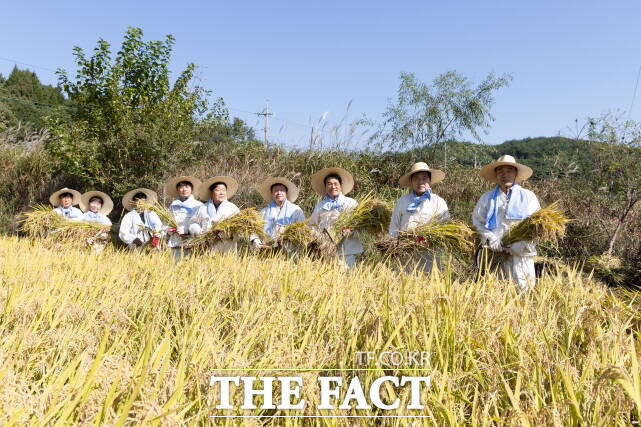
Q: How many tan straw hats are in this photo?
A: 9